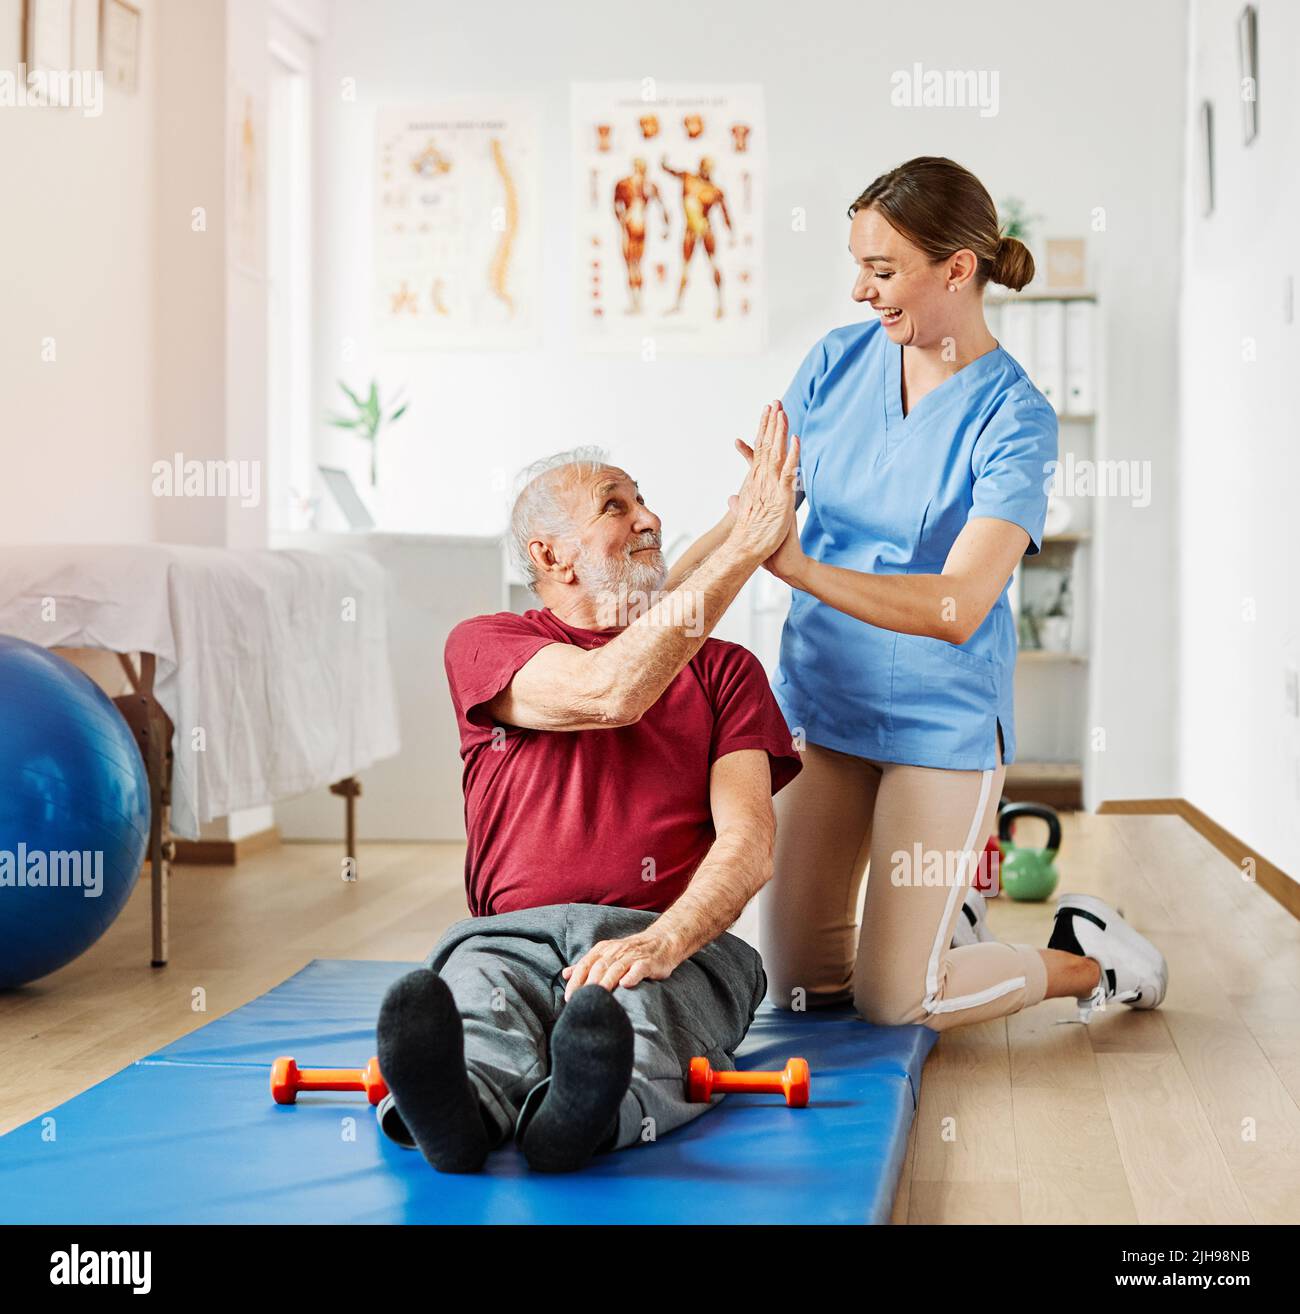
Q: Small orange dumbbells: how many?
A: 2